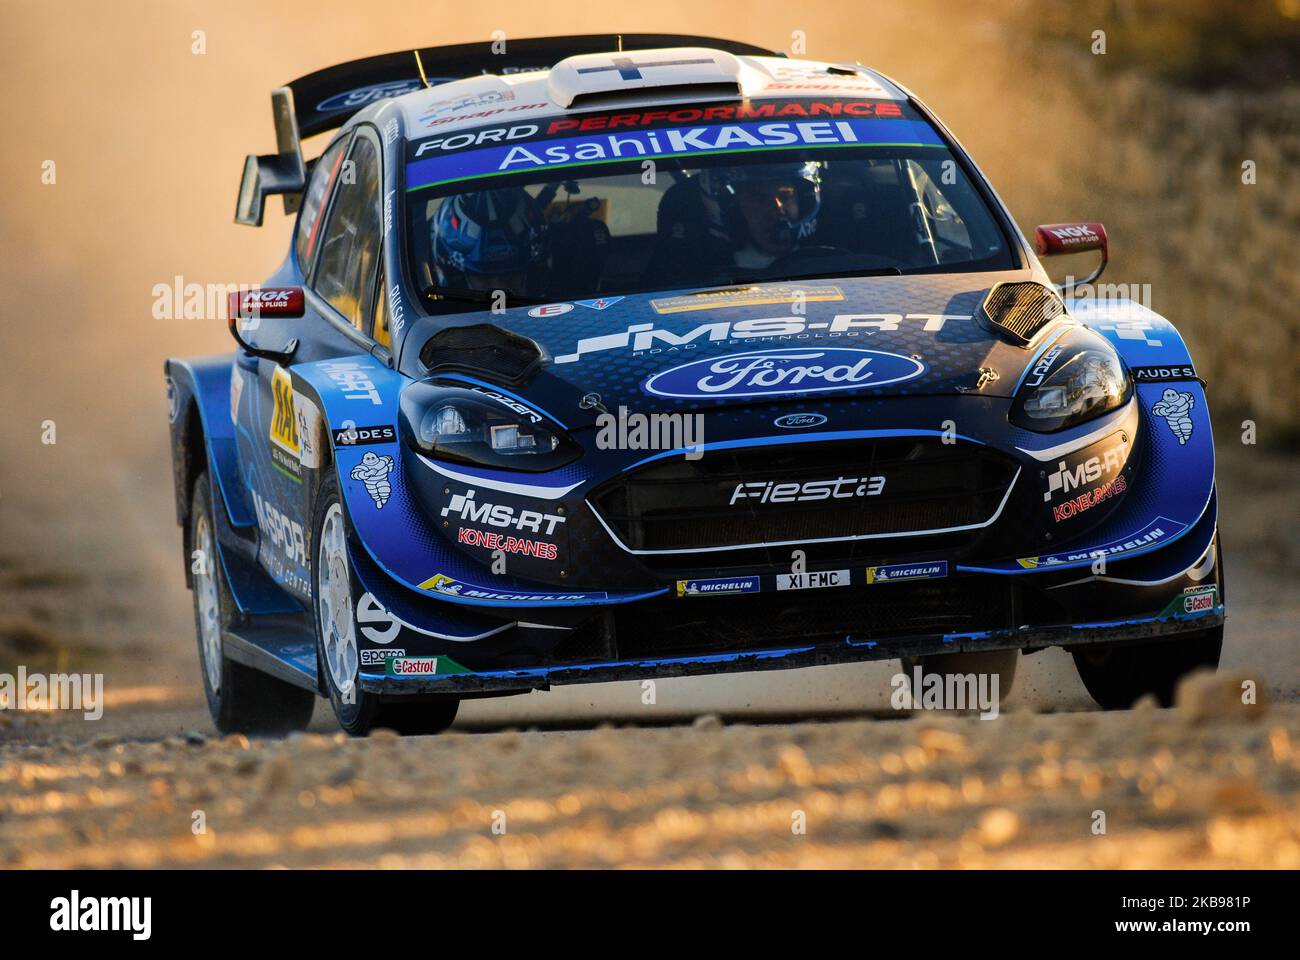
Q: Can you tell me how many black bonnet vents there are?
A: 2